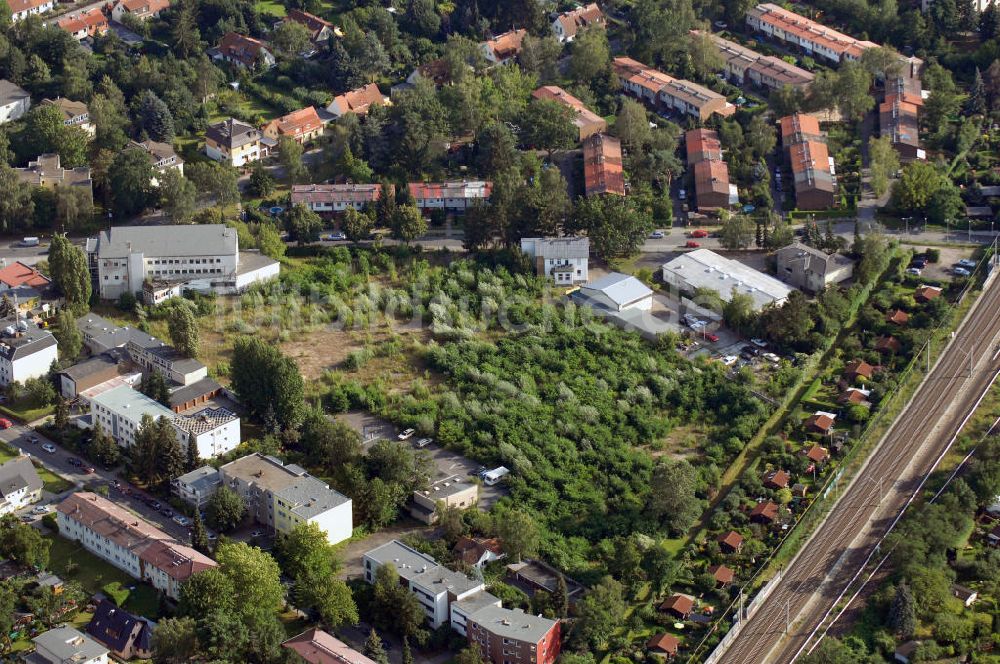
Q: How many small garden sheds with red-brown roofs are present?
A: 13